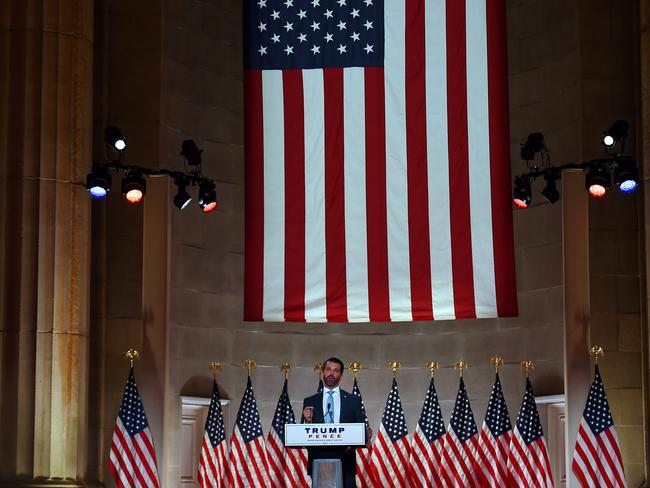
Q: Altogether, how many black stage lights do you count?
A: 12